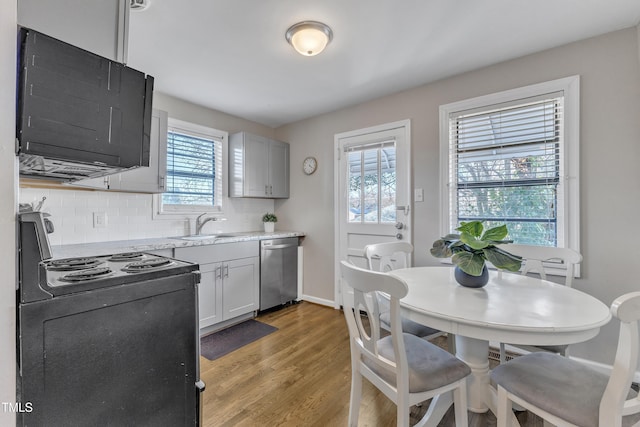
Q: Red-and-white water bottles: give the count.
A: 0